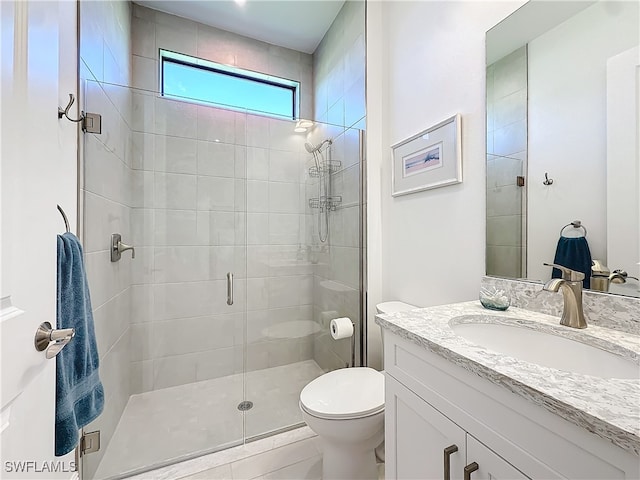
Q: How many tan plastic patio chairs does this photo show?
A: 0